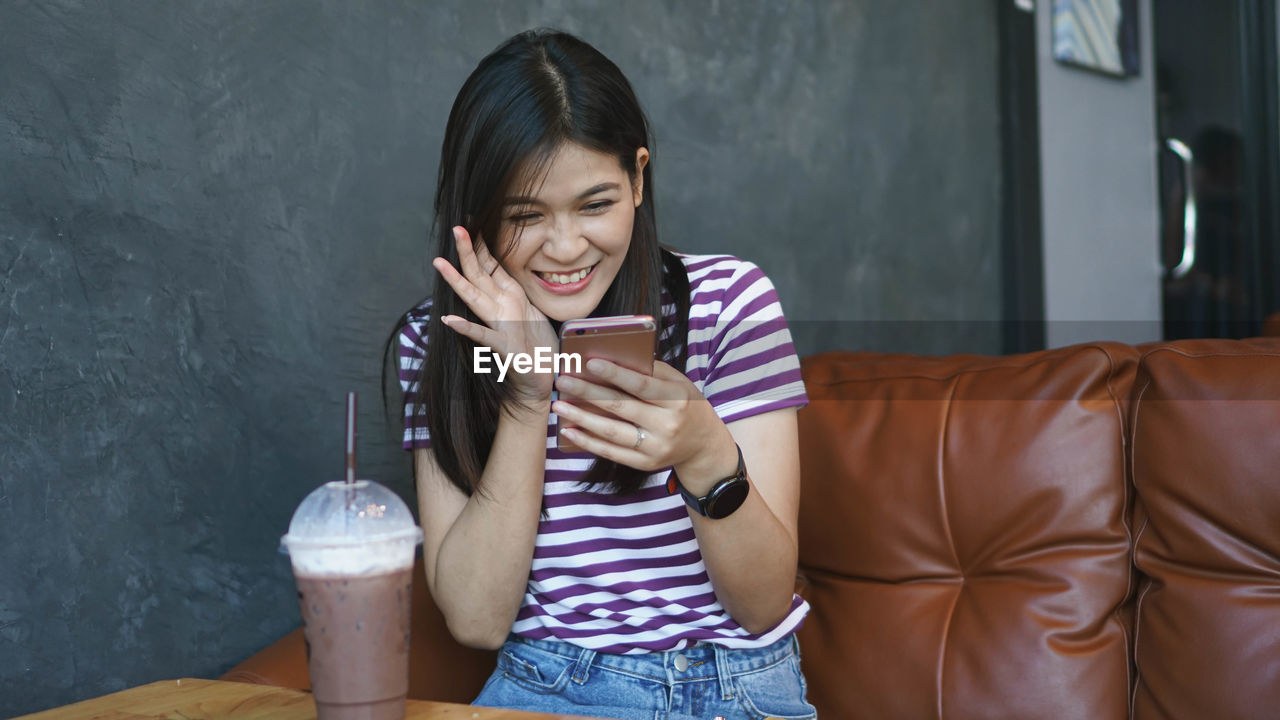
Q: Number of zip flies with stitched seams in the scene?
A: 1